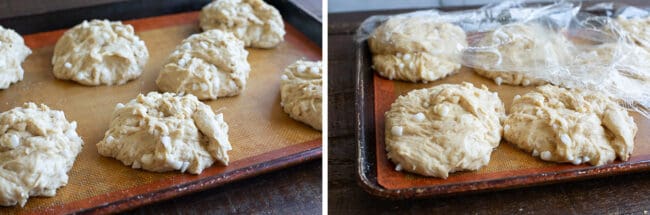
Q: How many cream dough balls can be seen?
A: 13